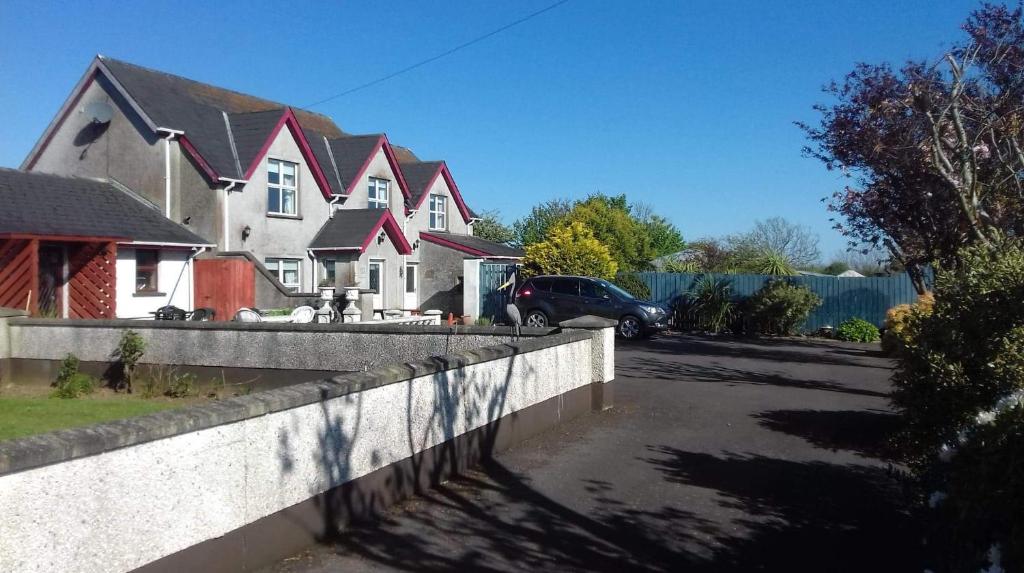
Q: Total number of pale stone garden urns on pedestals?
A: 2